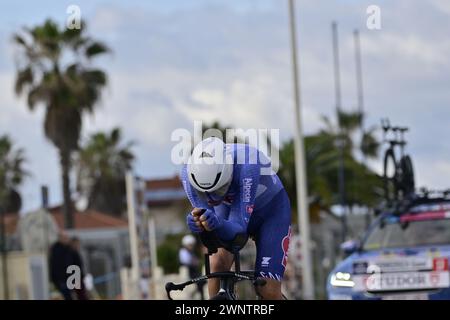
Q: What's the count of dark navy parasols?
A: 0